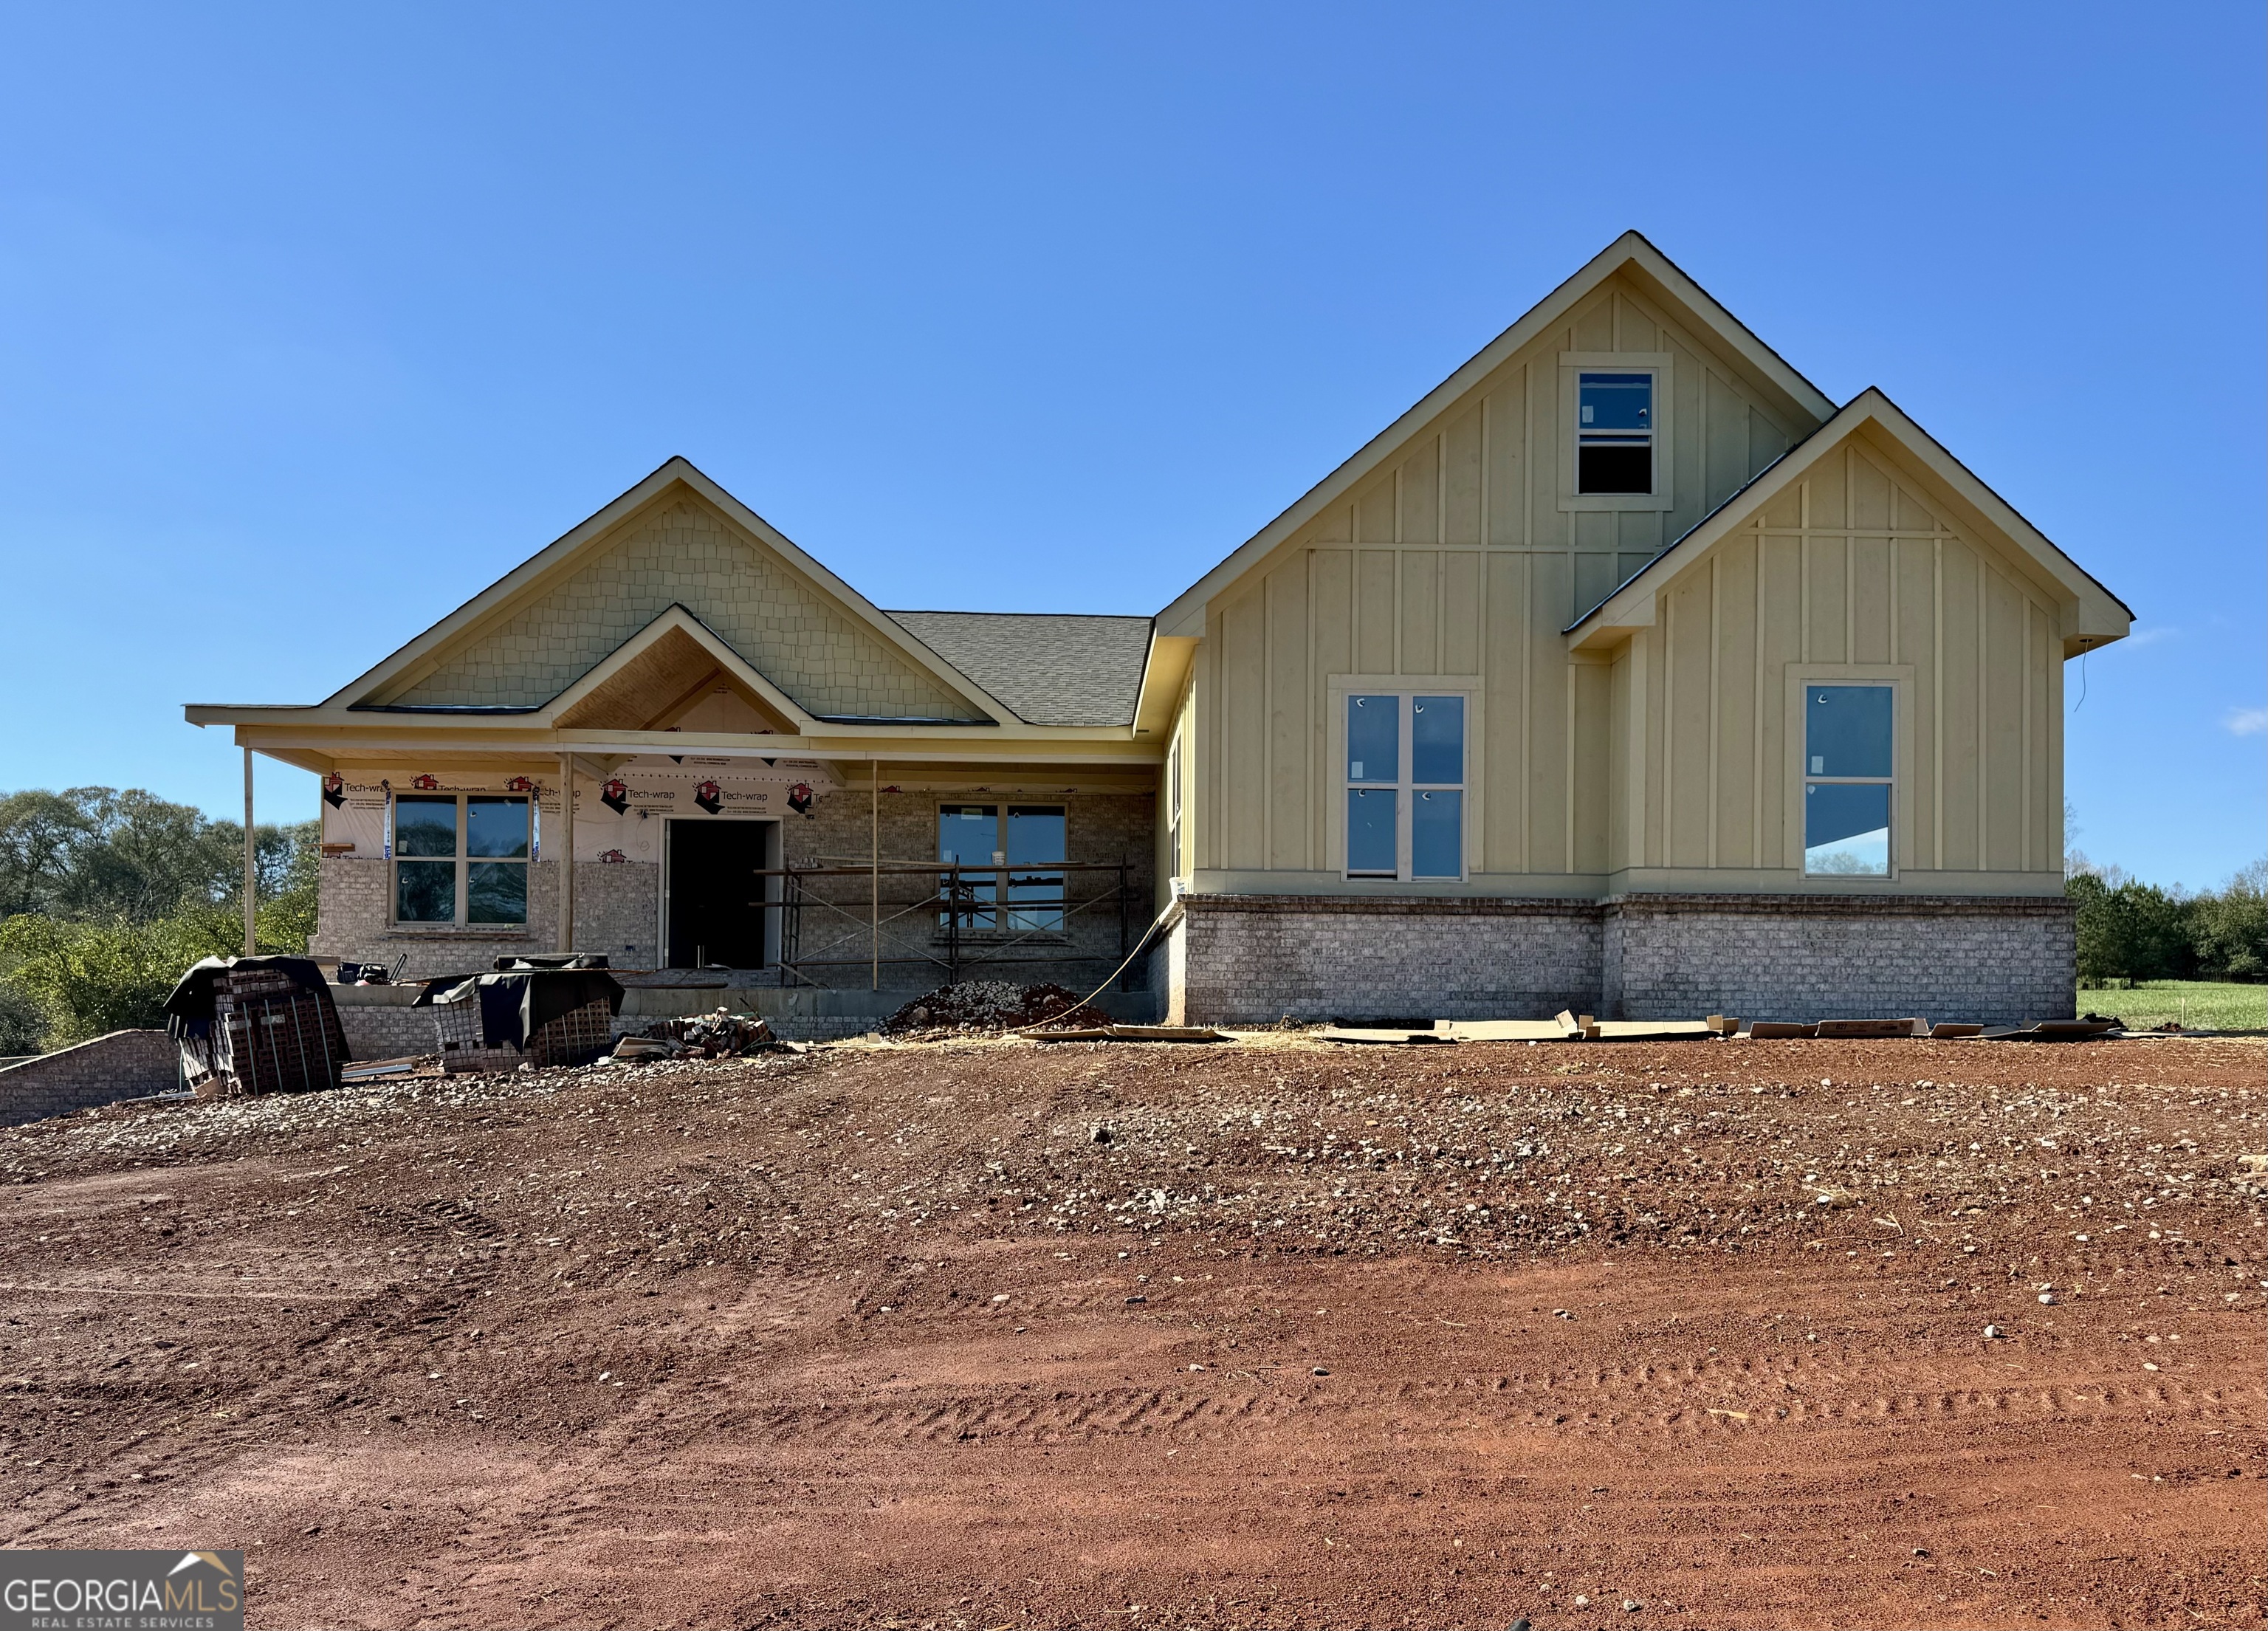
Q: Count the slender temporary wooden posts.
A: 3